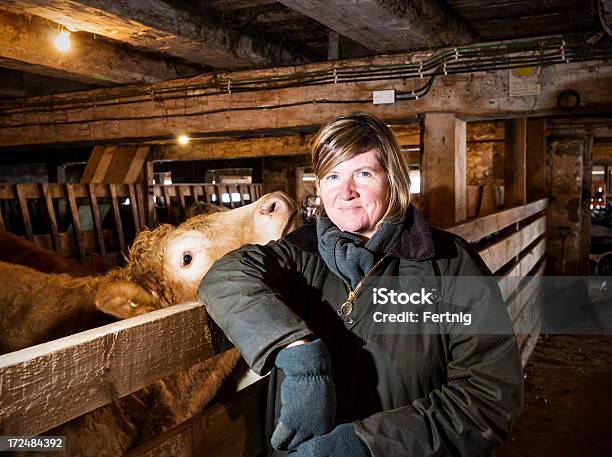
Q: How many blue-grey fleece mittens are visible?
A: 2